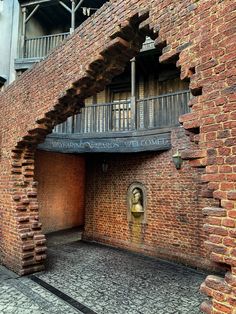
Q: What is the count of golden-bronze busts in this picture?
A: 1